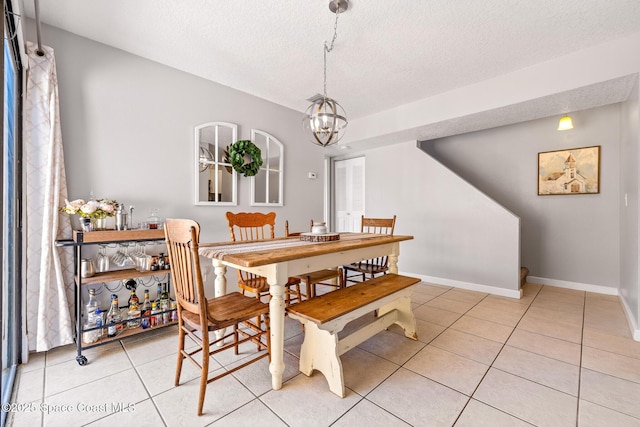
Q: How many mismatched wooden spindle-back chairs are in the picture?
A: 4